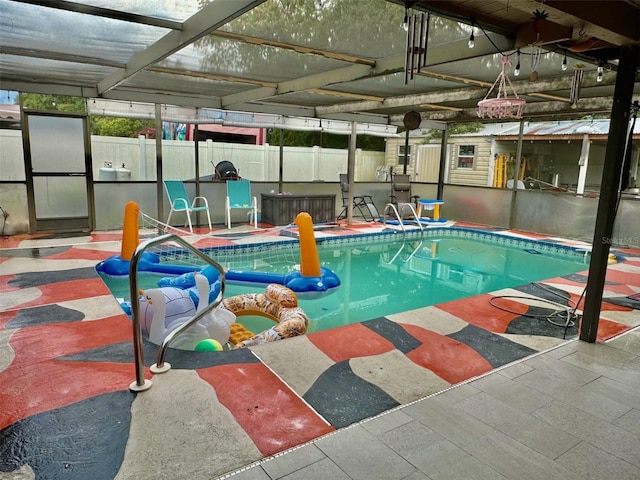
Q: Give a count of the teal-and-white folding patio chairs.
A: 2